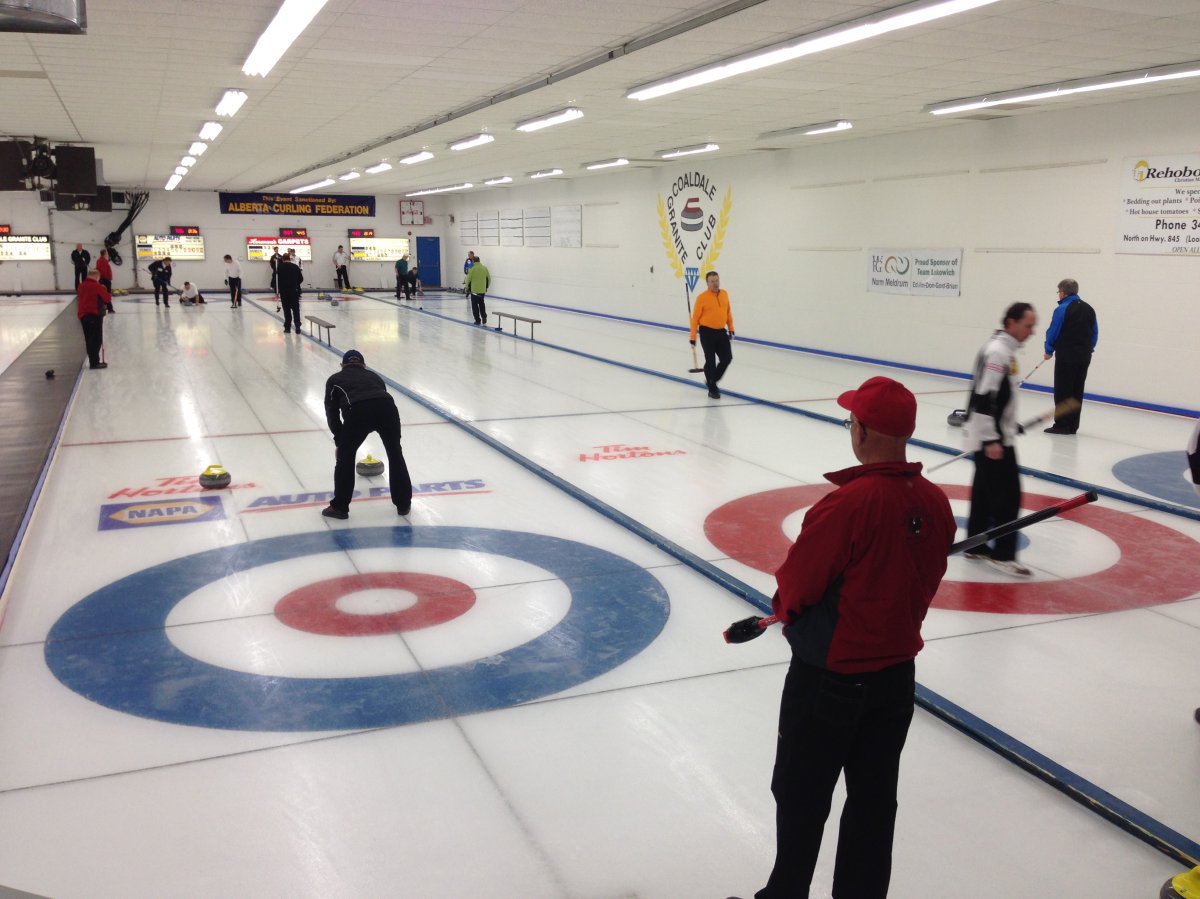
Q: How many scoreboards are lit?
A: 4